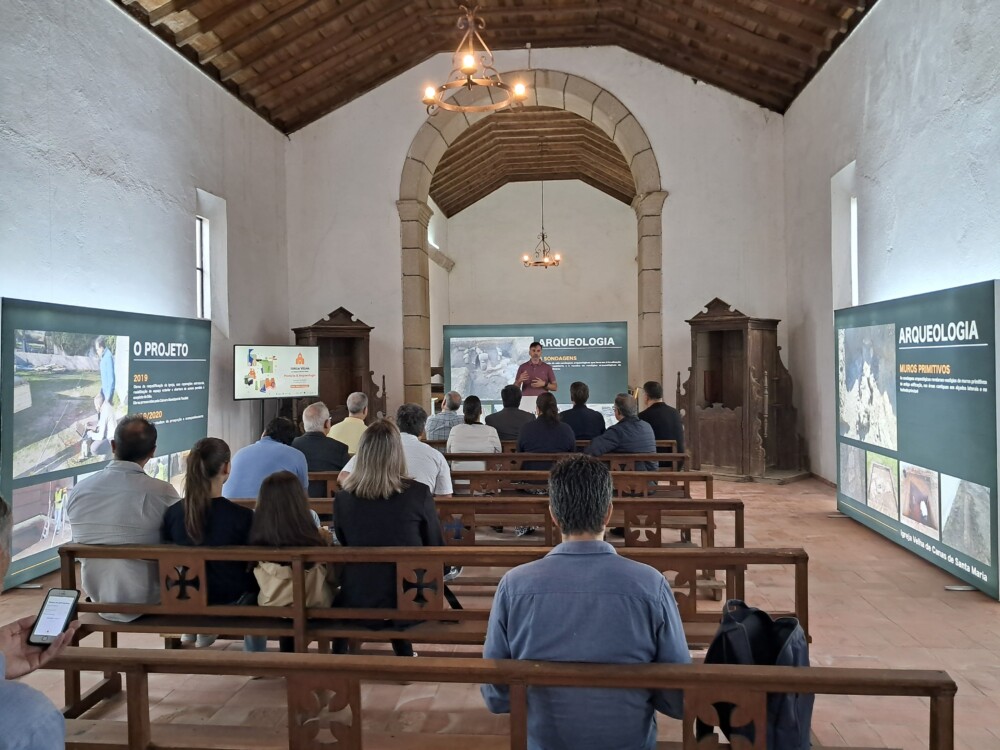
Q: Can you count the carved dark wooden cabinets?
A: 2